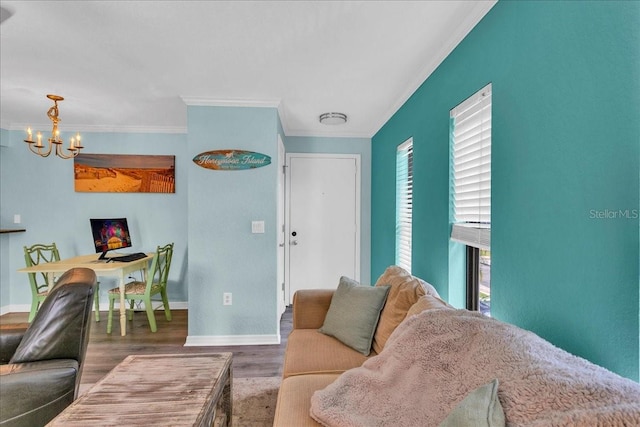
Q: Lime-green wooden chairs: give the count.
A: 2